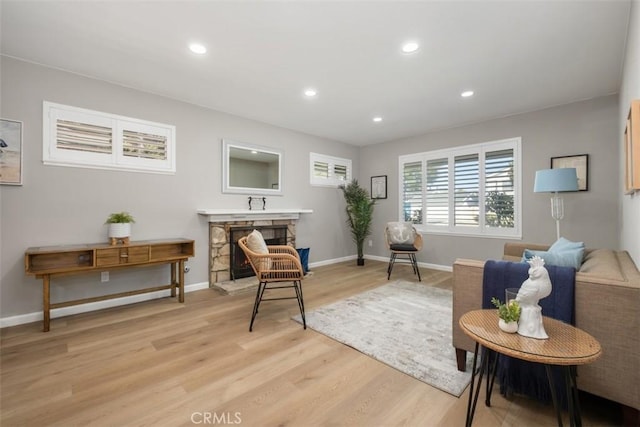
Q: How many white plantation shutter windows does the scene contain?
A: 3